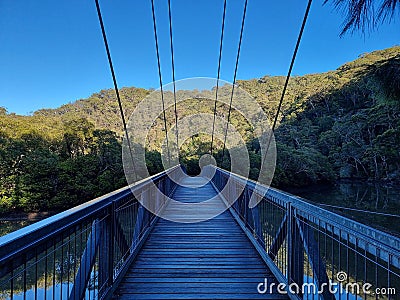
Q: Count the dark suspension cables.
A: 6